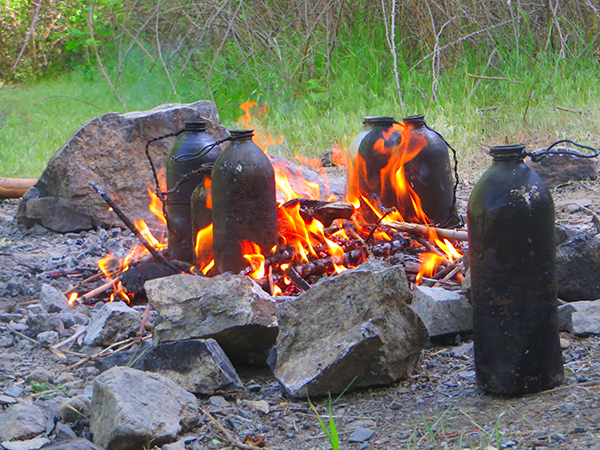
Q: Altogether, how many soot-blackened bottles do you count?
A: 6